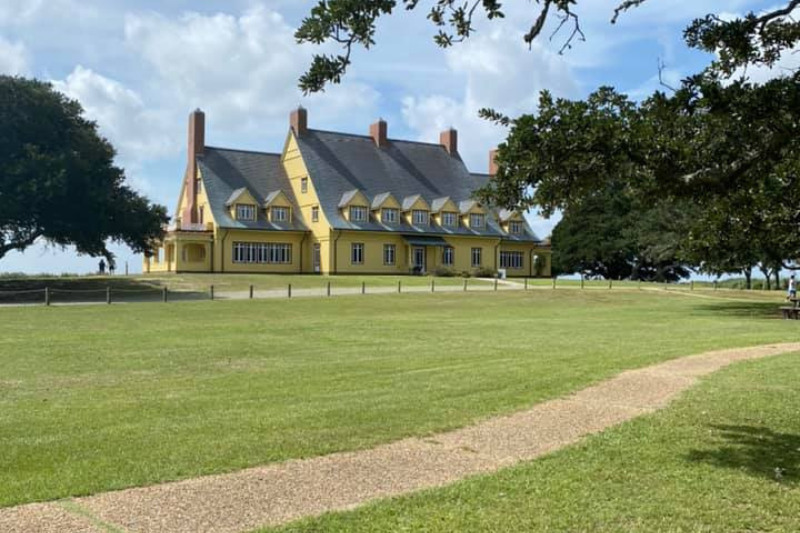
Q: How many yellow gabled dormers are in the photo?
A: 8